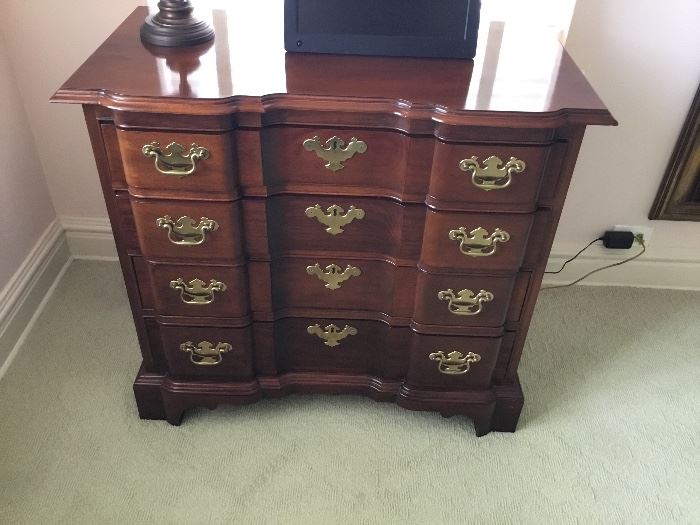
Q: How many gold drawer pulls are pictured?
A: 8